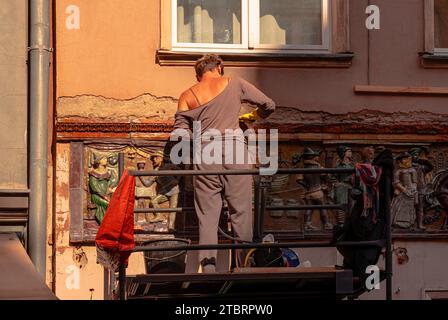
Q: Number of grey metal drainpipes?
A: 1